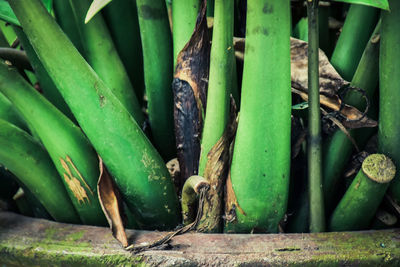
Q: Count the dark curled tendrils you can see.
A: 1